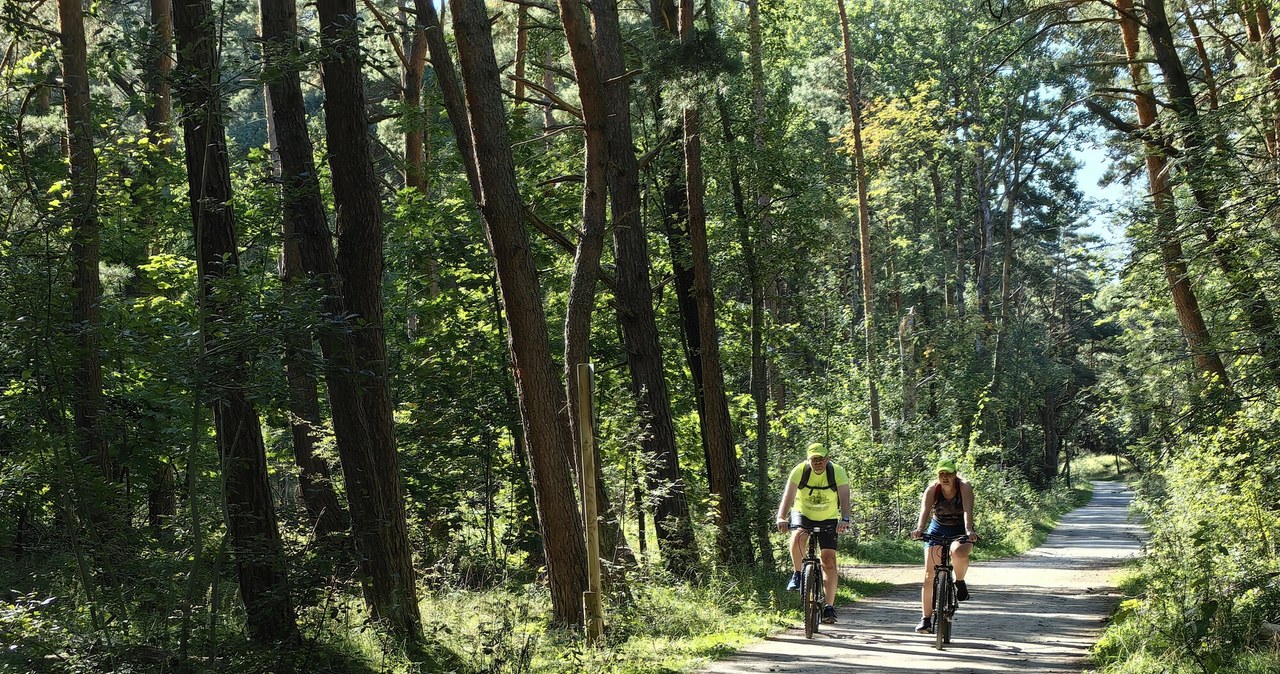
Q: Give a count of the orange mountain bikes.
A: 0